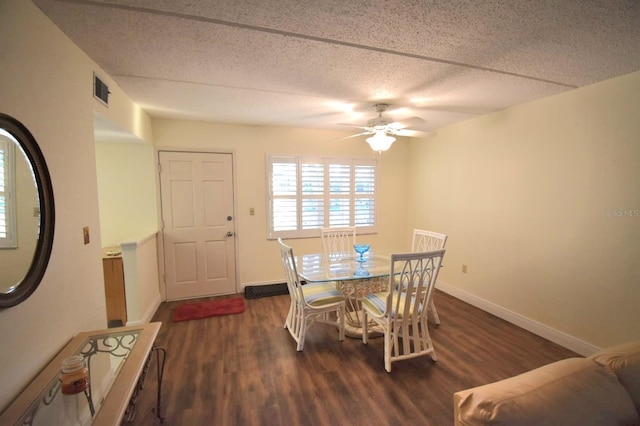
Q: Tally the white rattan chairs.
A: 4